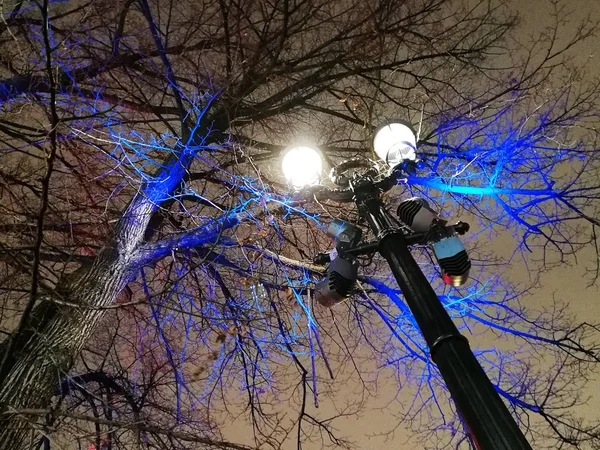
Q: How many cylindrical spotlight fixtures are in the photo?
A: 4